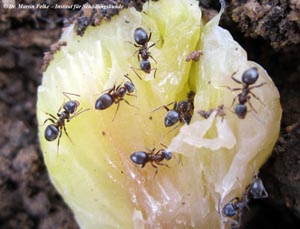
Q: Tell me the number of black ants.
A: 7